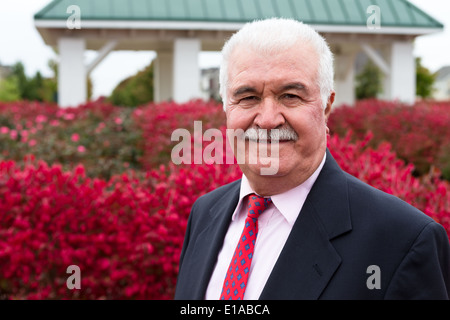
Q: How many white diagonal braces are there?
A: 2